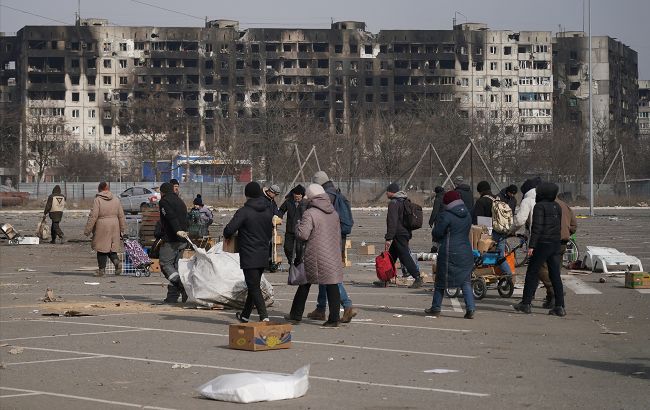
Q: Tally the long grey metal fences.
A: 1